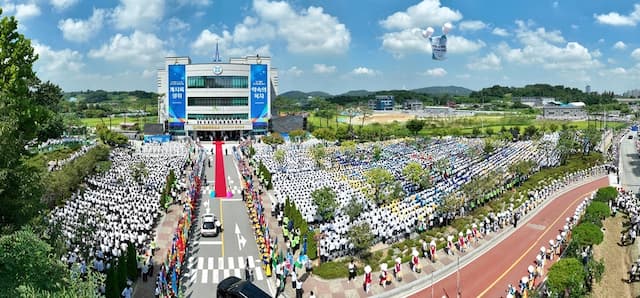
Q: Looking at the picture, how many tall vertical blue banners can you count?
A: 2